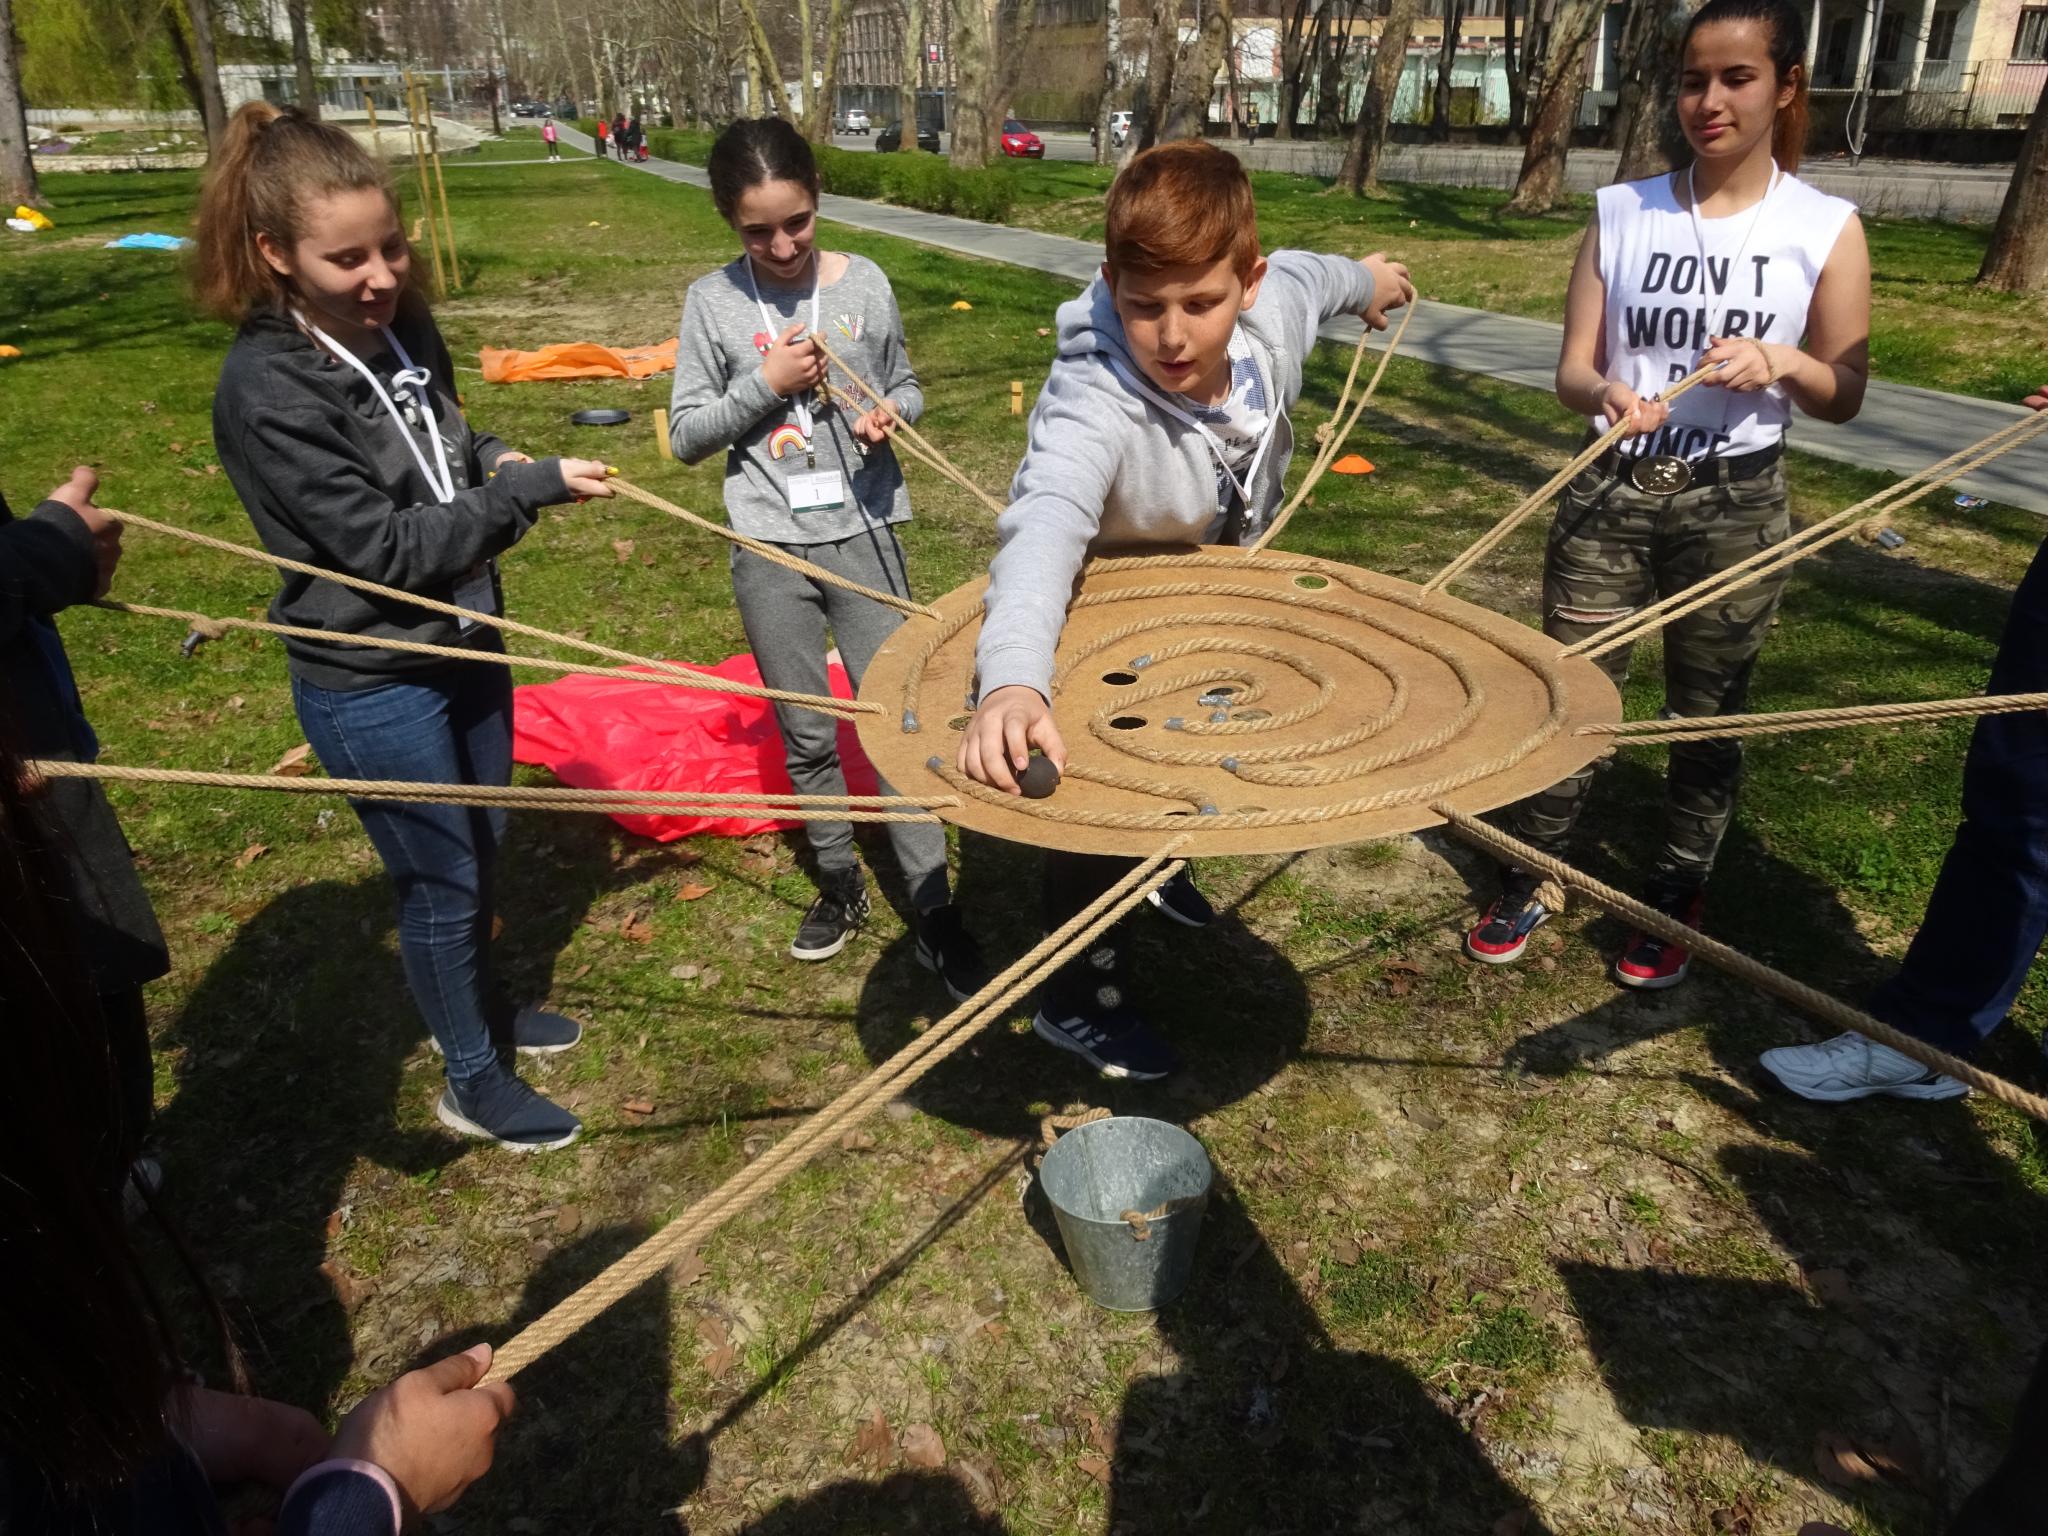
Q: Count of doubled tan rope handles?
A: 10